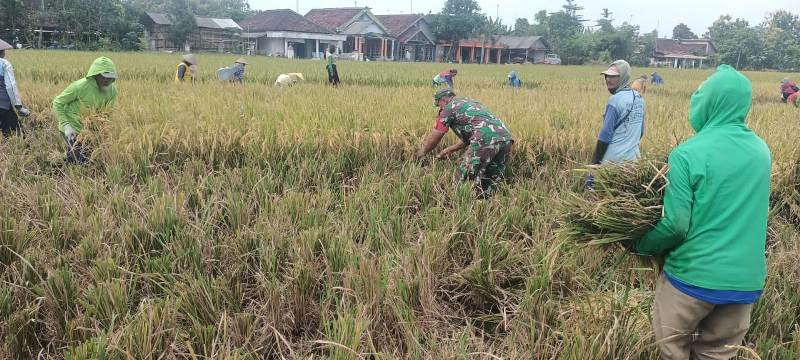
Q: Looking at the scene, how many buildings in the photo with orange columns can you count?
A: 2